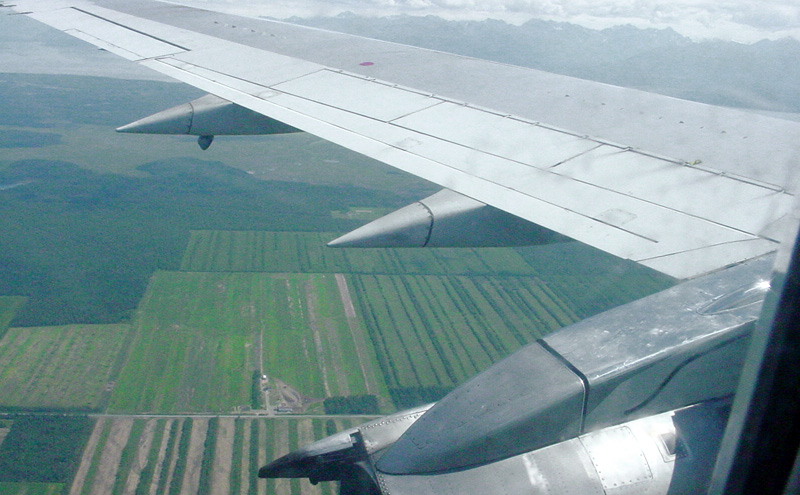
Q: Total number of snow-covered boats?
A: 0